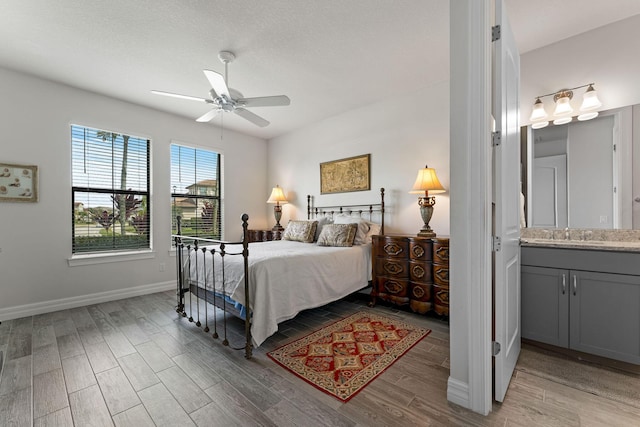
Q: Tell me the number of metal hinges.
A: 4